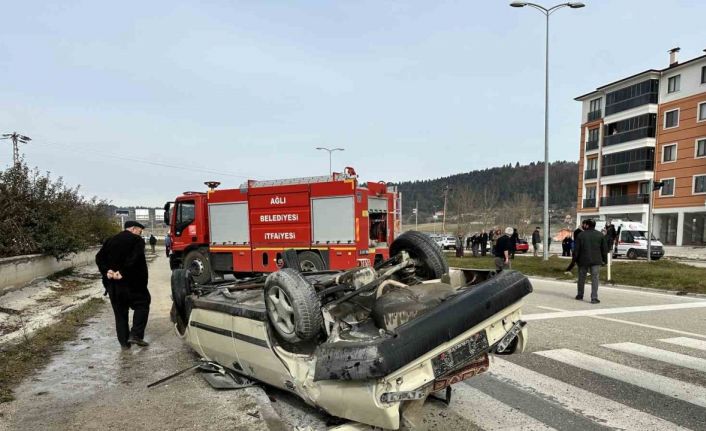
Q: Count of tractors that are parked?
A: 0